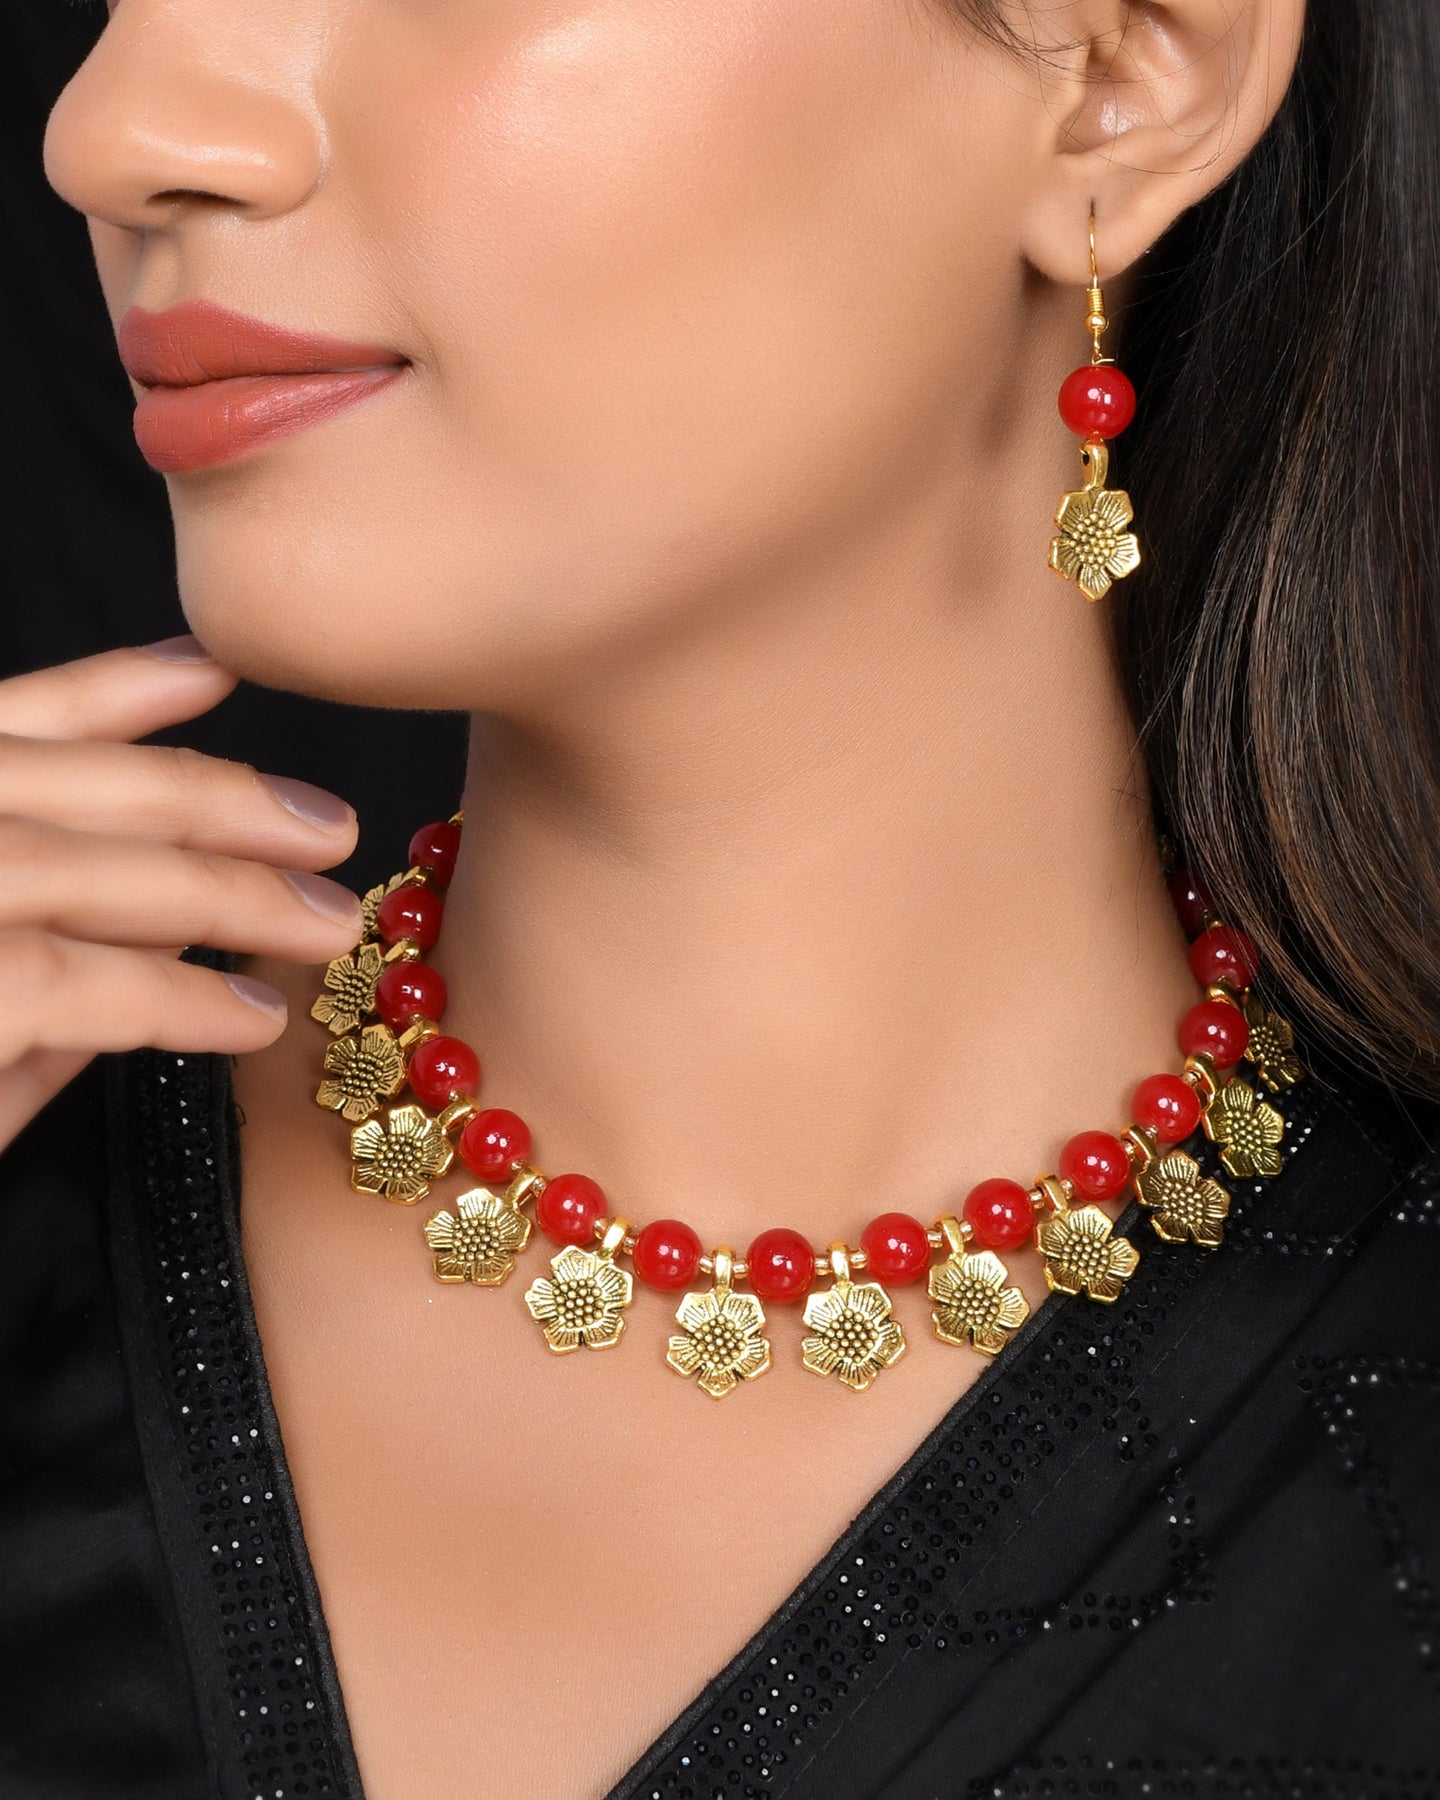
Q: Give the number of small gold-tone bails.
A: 14